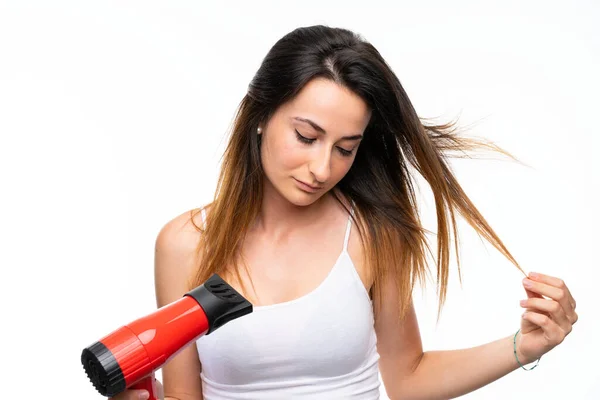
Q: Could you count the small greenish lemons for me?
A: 0